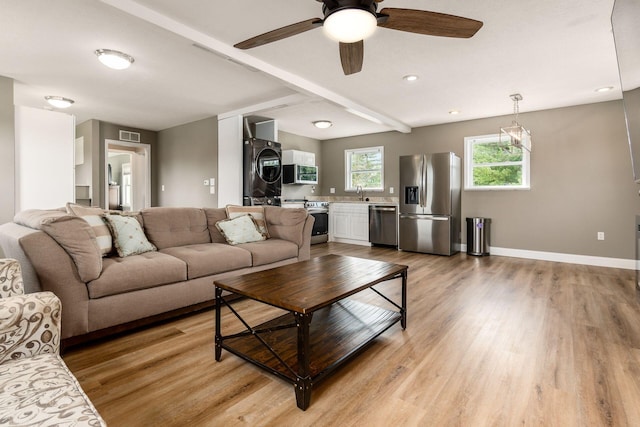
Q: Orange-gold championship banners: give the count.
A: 0